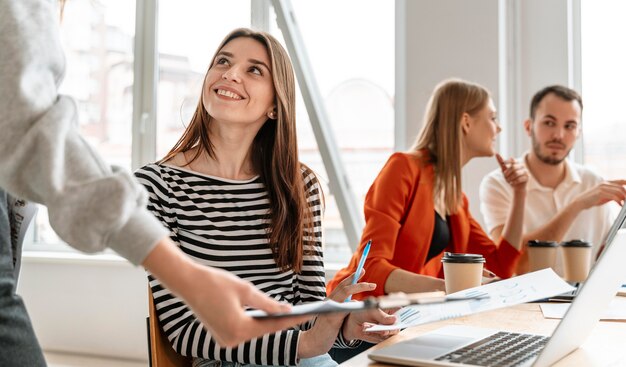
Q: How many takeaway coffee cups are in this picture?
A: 3